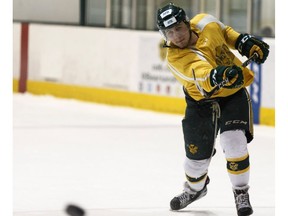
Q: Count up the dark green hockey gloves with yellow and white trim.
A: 2